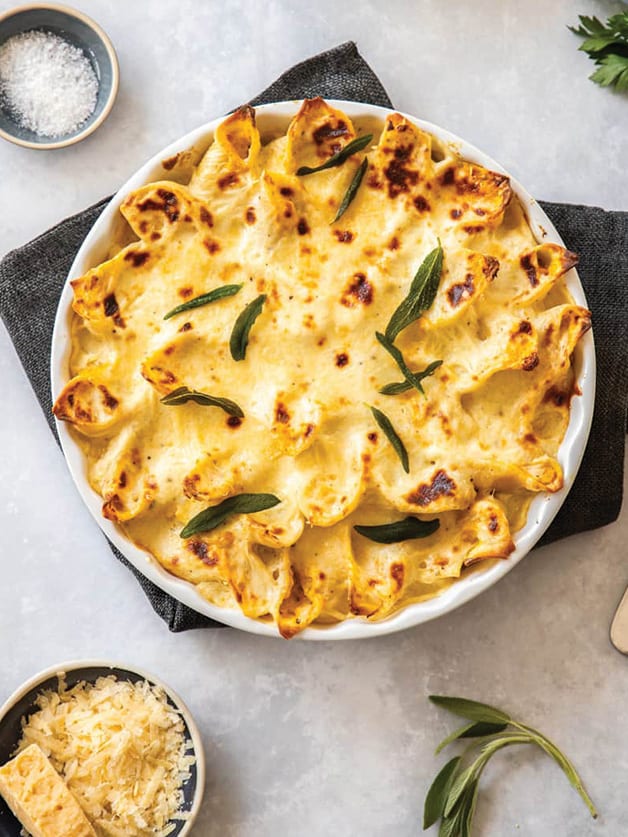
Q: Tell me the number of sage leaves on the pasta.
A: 11